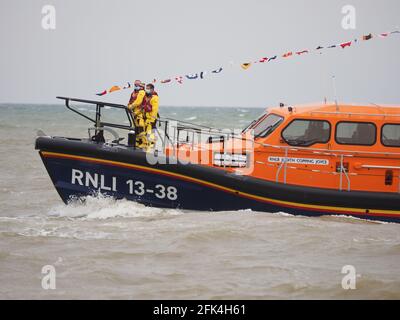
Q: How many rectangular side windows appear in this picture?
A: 2